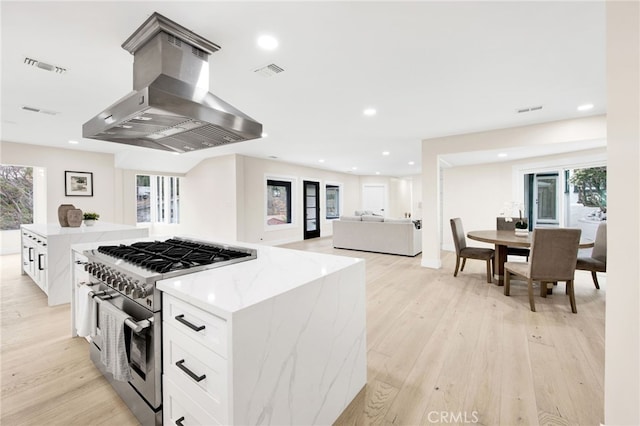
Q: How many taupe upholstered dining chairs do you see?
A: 4